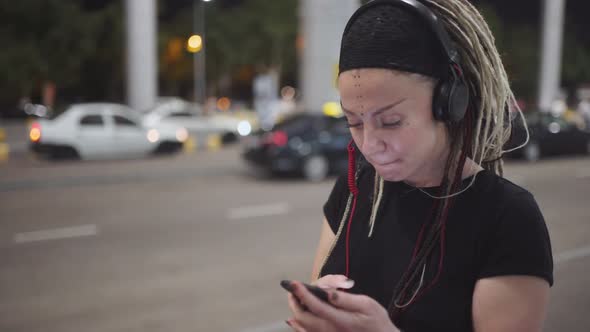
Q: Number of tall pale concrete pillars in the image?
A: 3